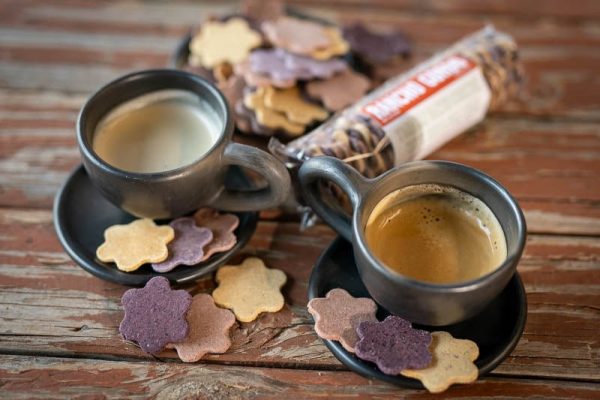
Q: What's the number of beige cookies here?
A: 7